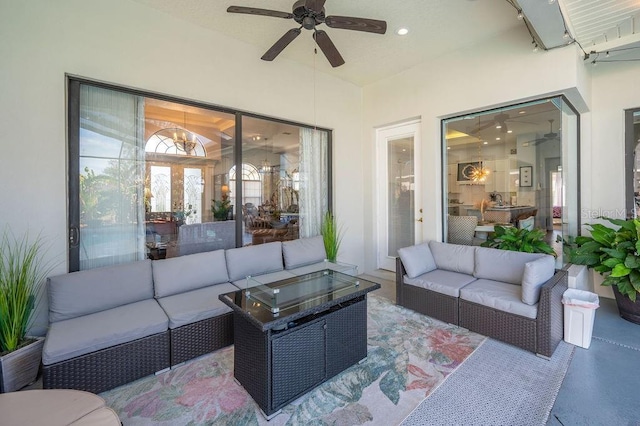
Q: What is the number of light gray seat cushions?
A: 6